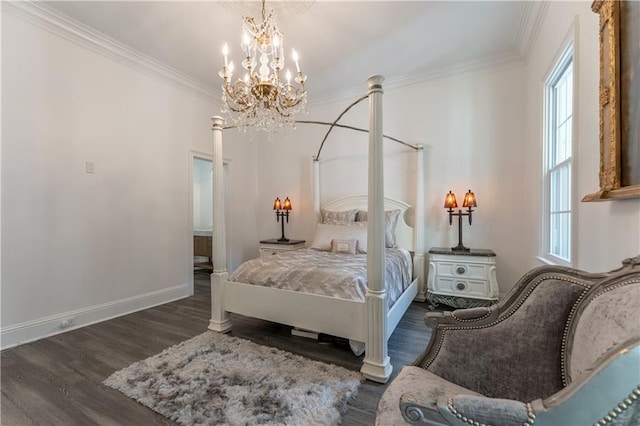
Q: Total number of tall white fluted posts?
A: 4